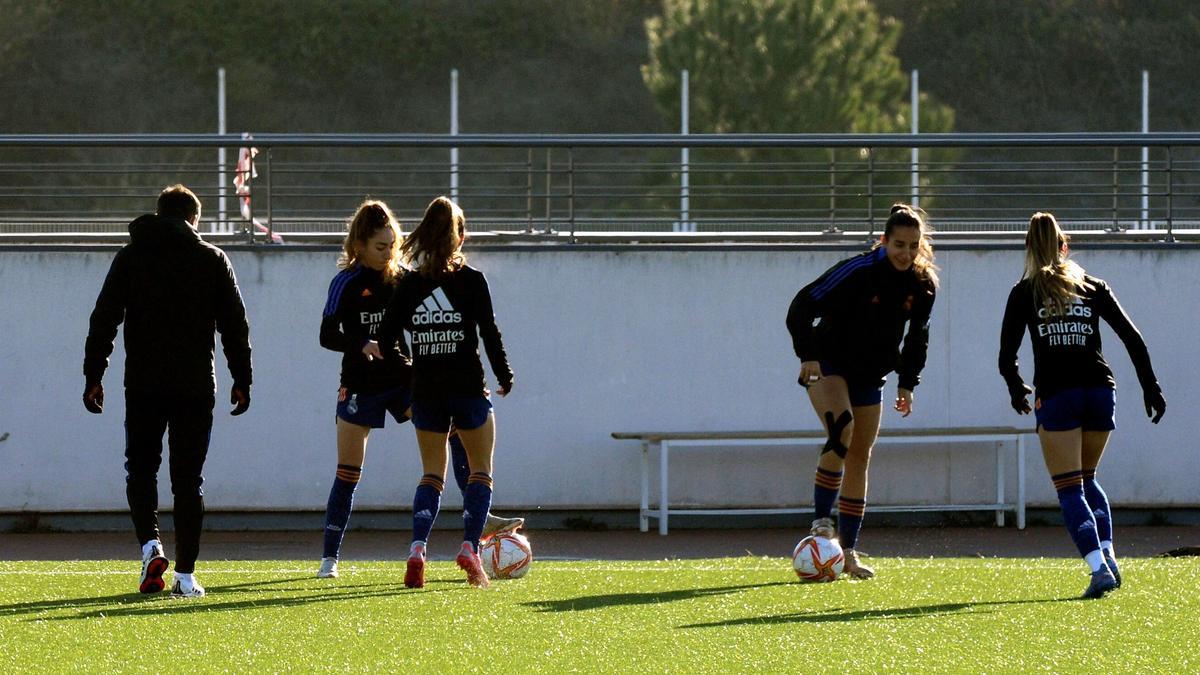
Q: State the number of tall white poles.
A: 5